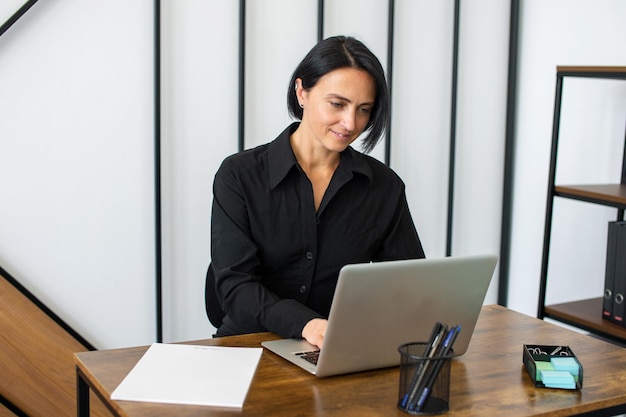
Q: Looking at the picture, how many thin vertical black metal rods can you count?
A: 6